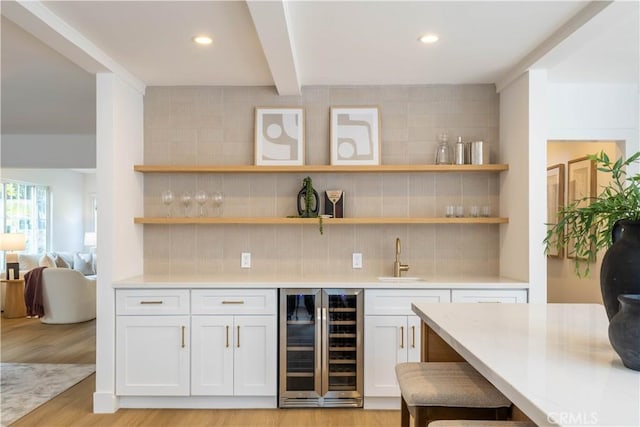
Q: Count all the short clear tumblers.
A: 4